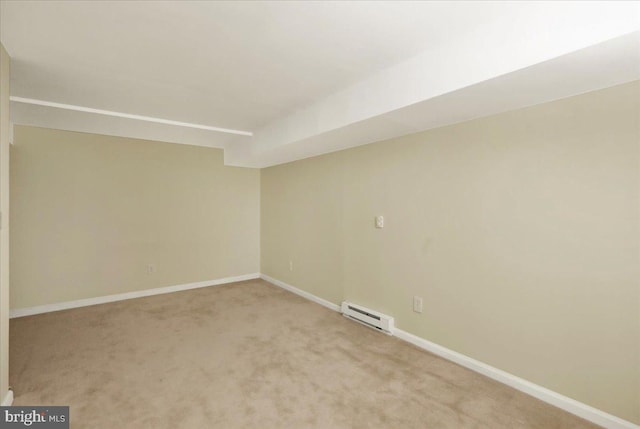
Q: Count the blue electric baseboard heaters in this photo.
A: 0